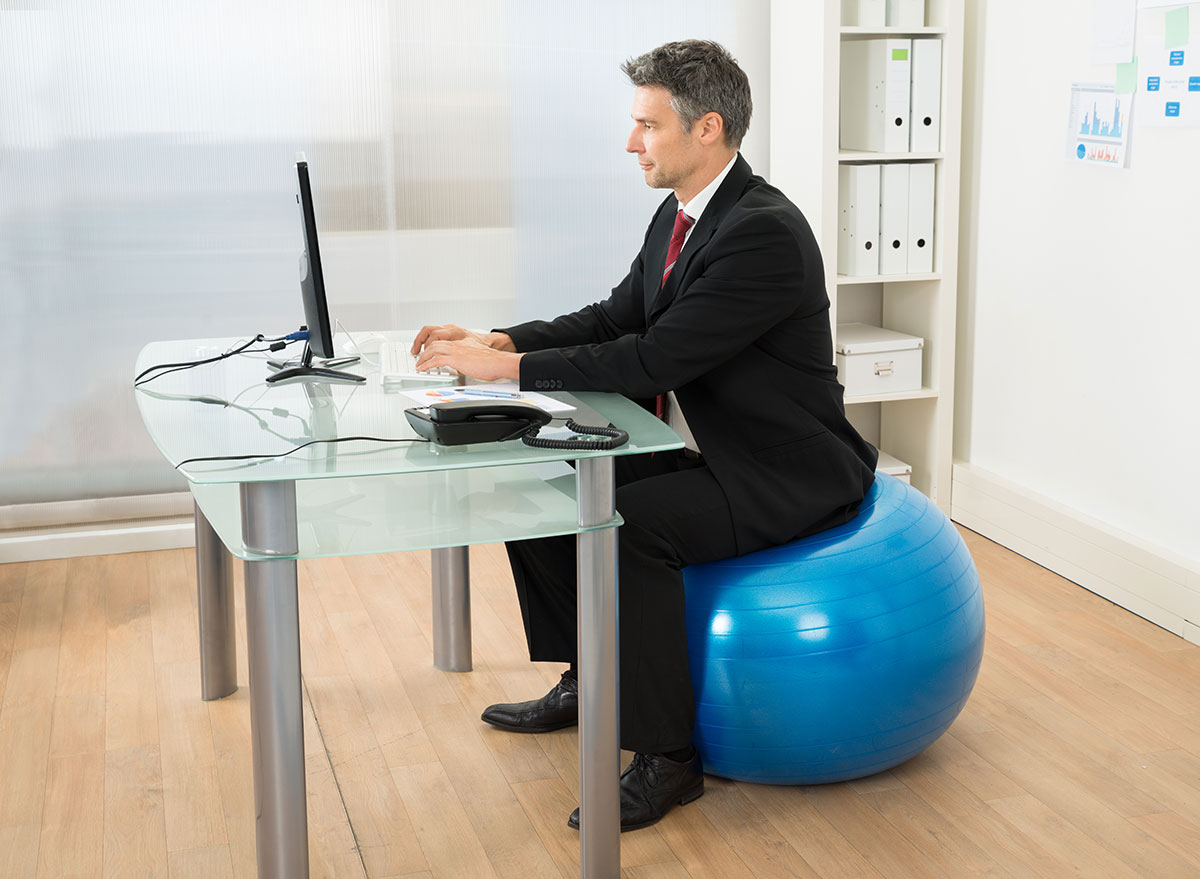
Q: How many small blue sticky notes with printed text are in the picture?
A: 4